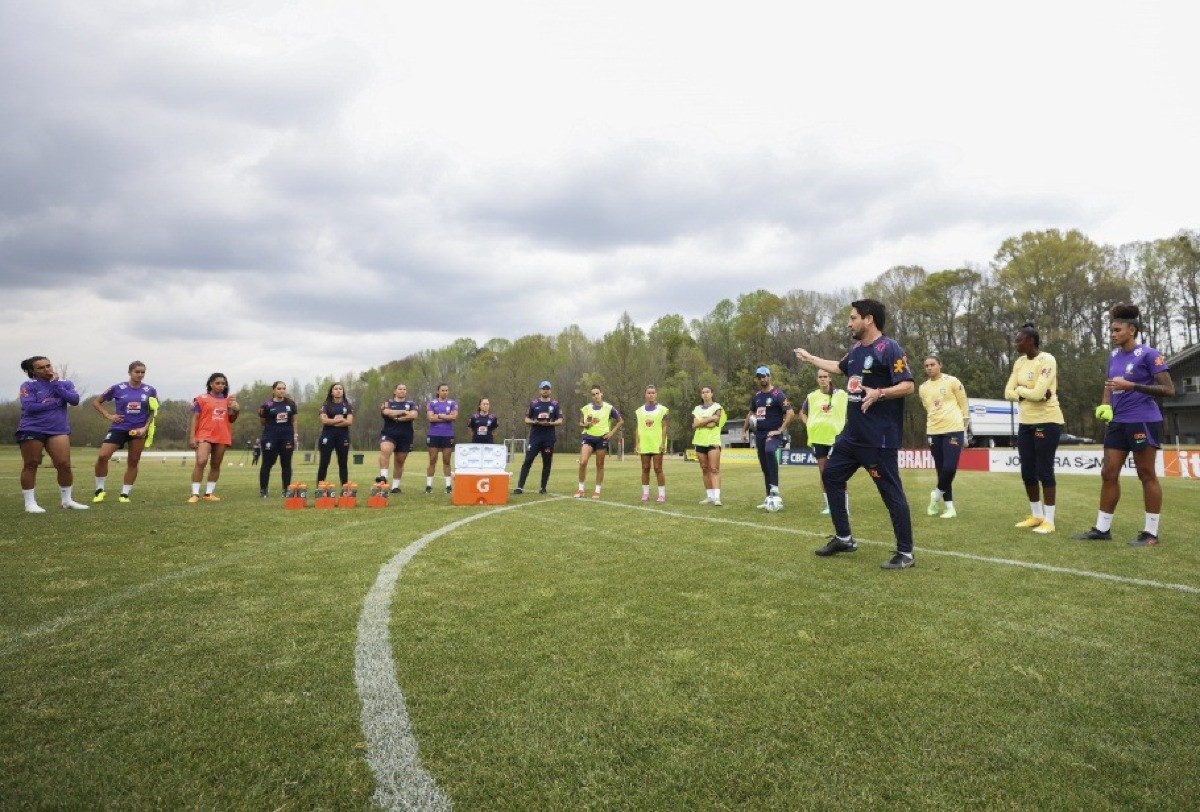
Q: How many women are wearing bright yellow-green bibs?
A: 4